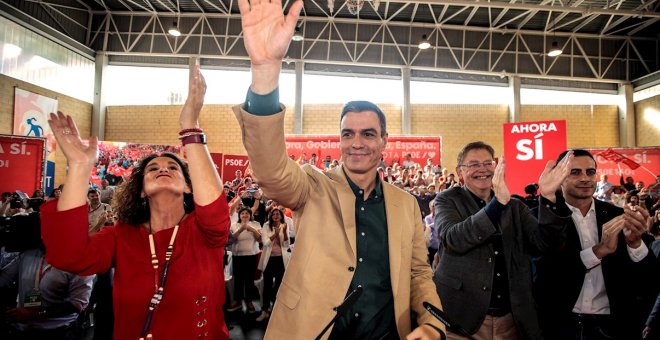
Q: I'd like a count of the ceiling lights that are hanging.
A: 4